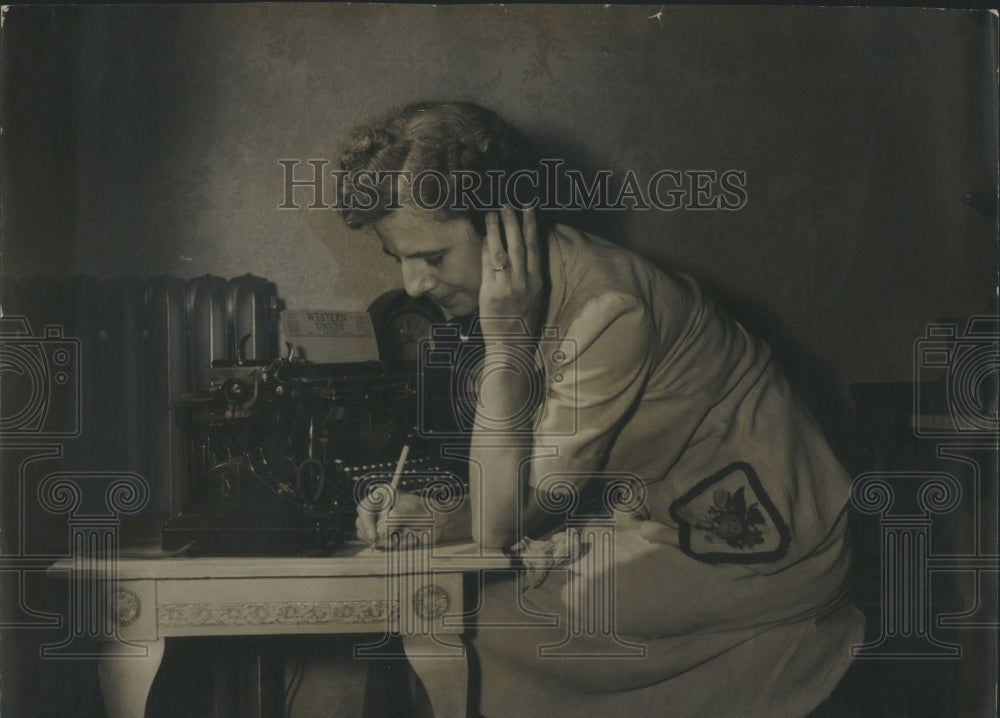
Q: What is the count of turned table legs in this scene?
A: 2